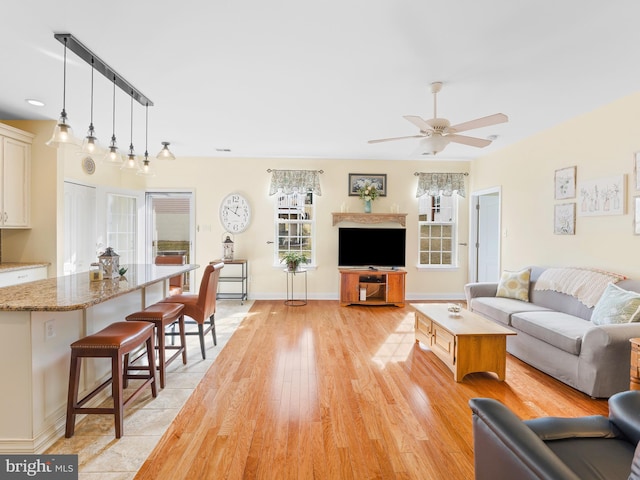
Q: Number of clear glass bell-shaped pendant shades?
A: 5